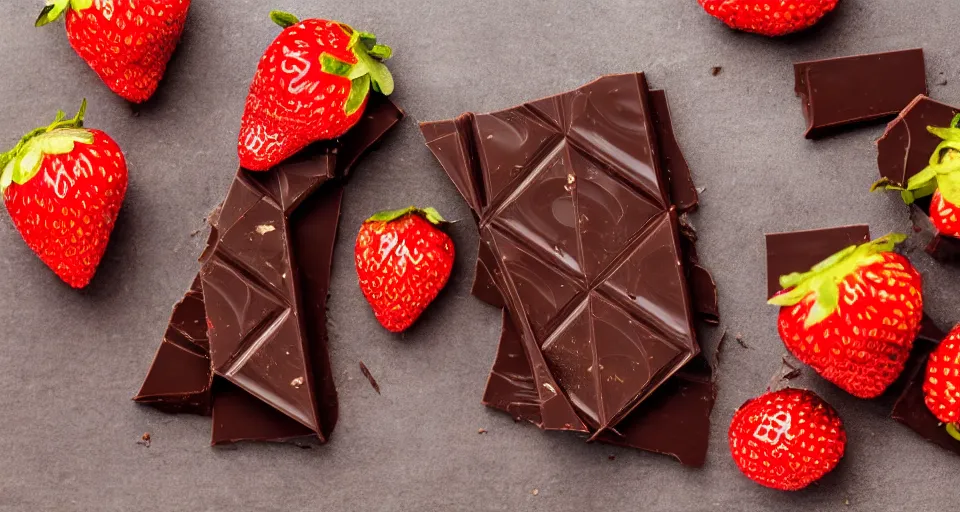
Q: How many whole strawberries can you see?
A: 5